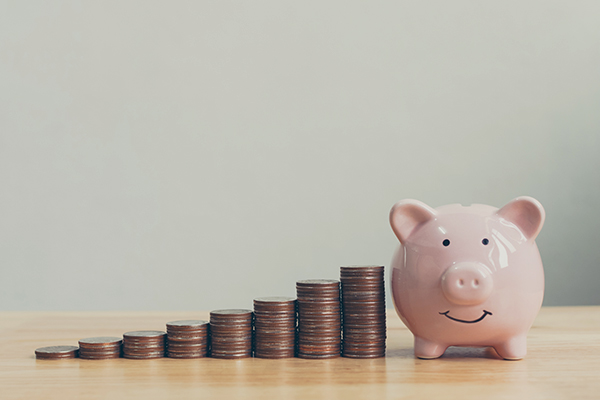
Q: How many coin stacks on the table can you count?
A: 8